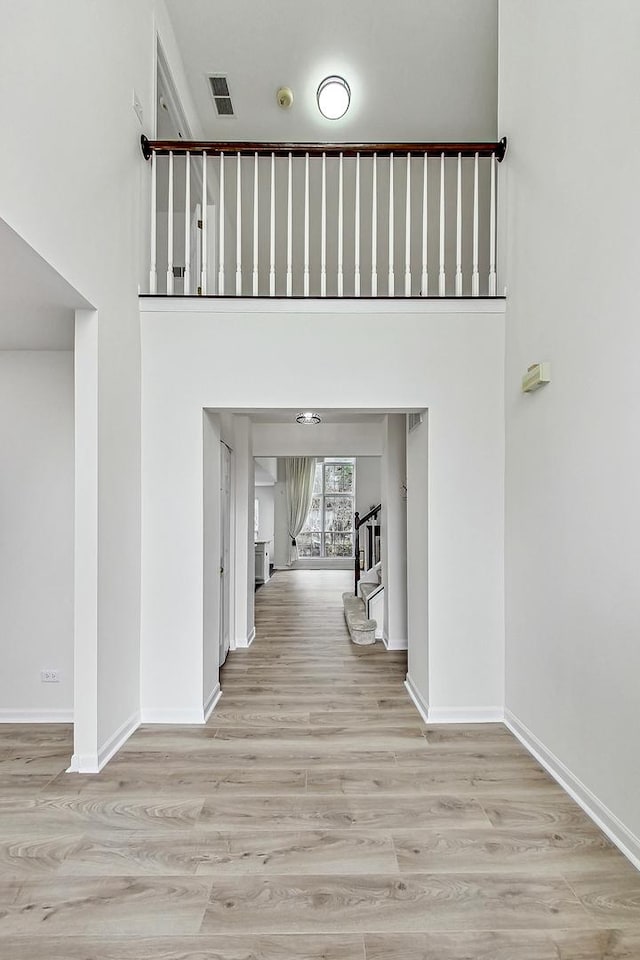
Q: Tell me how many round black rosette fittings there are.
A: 2